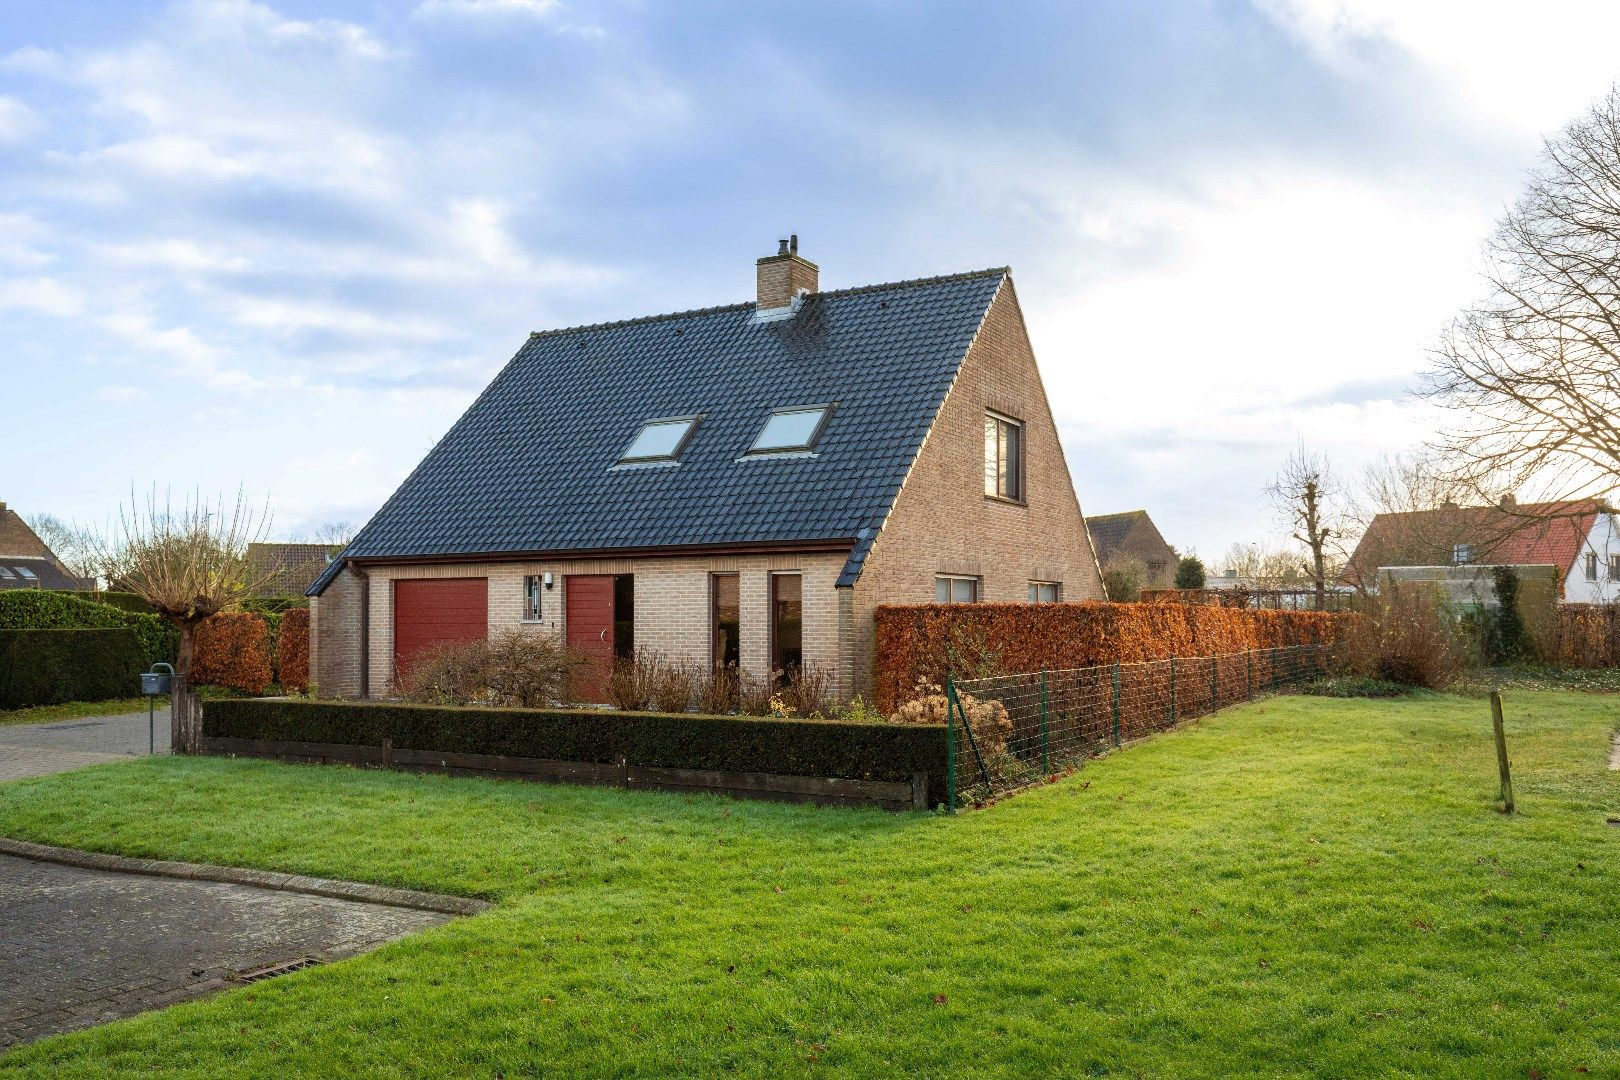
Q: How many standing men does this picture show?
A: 0